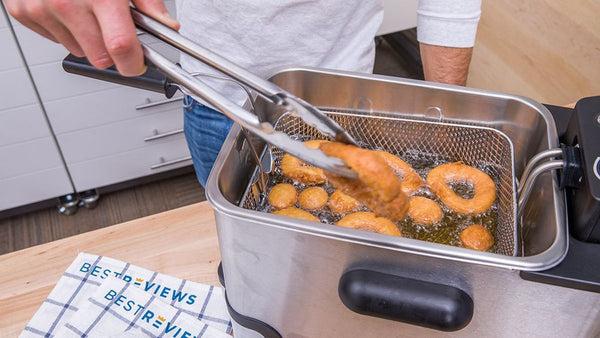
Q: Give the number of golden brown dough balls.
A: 5